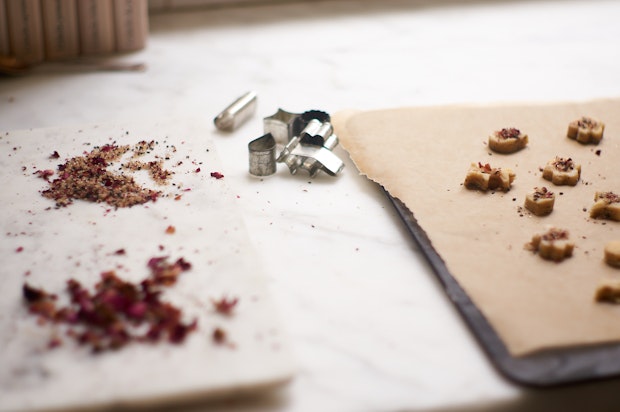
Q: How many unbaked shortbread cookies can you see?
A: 9